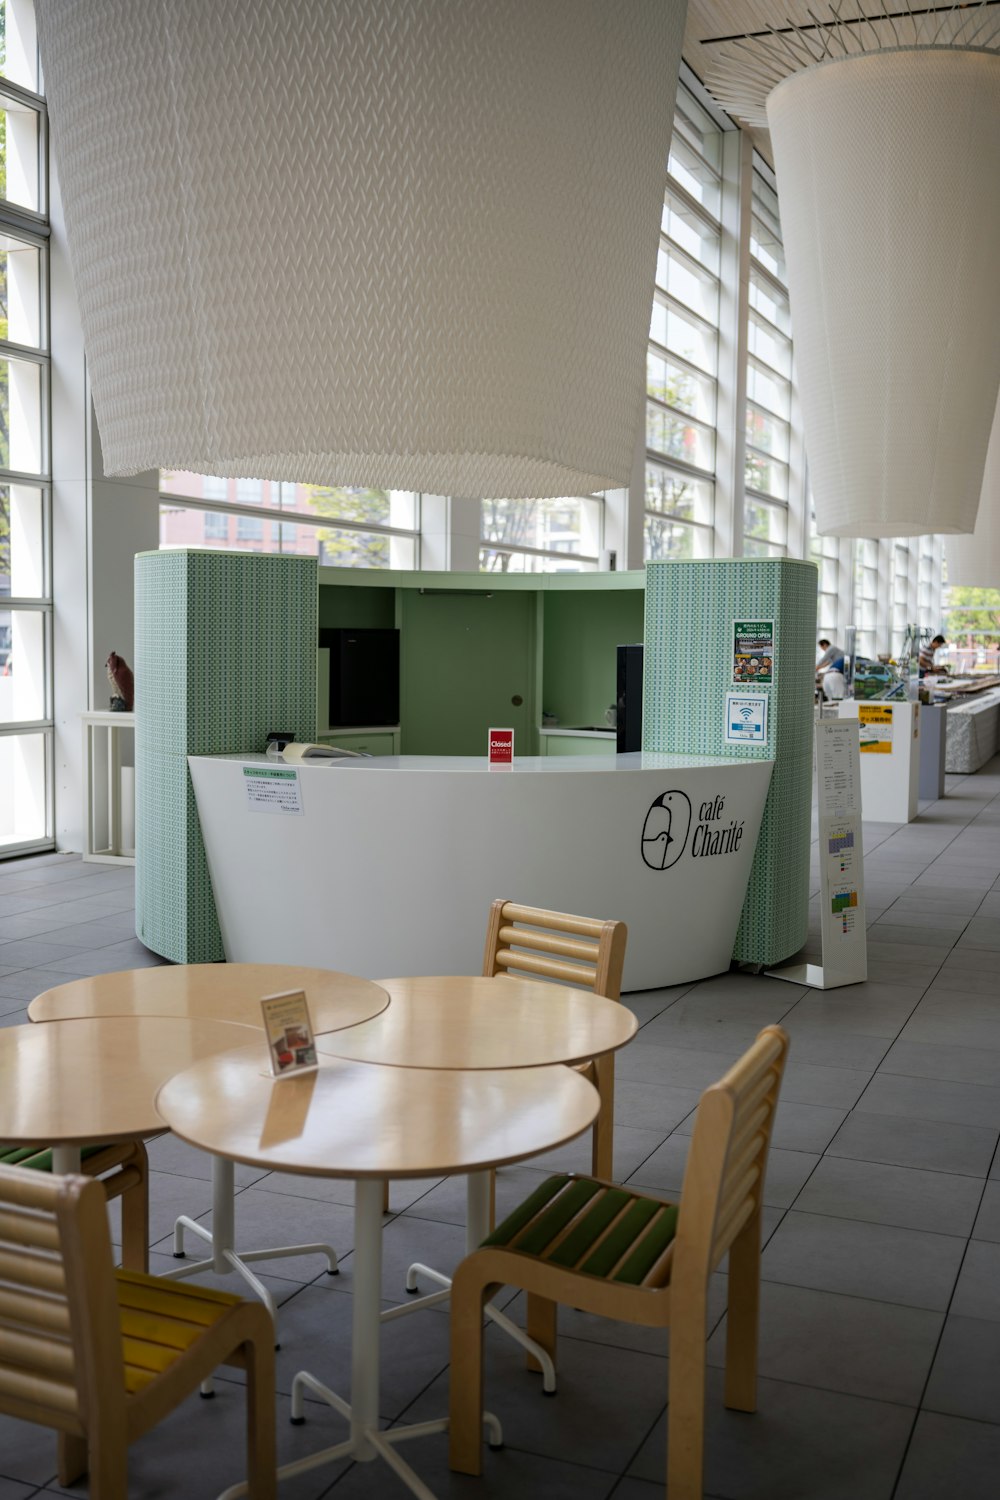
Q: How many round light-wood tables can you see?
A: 4